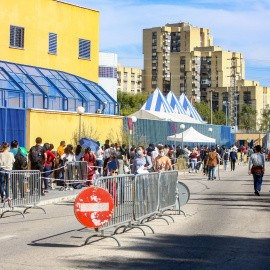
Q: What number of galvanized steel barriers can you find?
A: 5